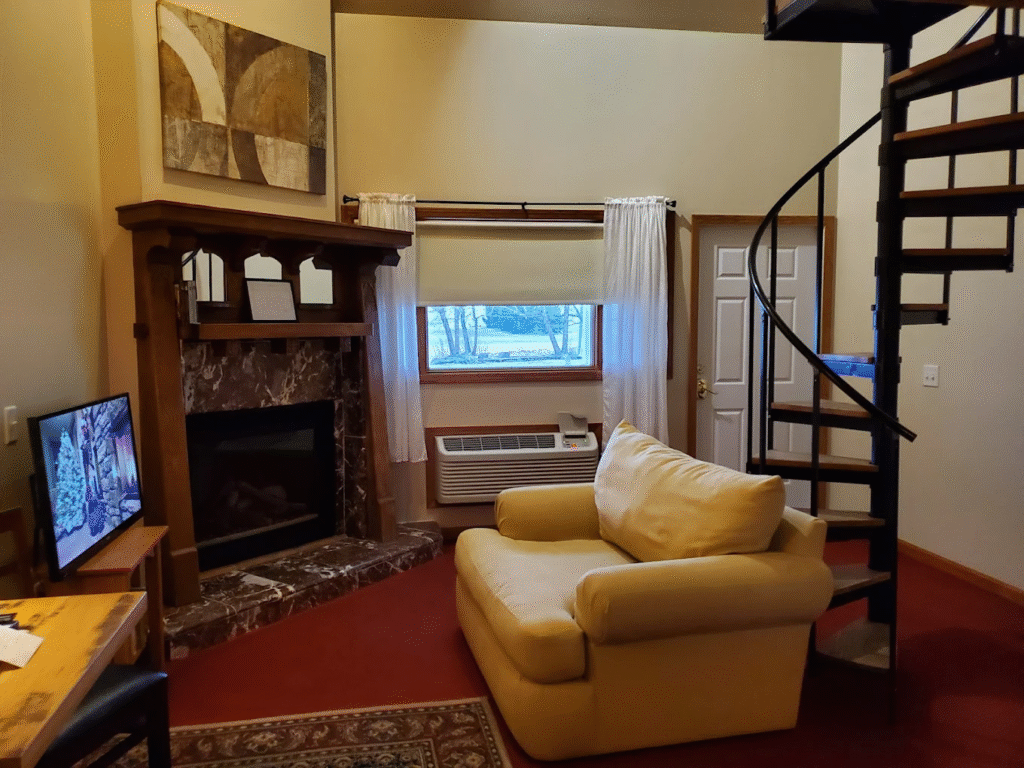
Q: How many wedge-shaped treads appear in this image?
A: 11